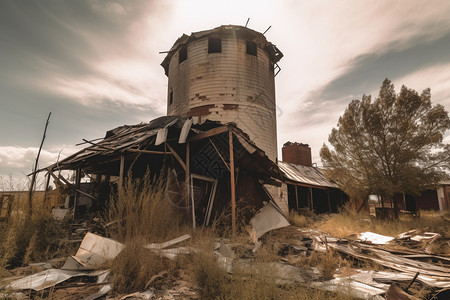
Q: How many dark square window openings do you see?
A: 3